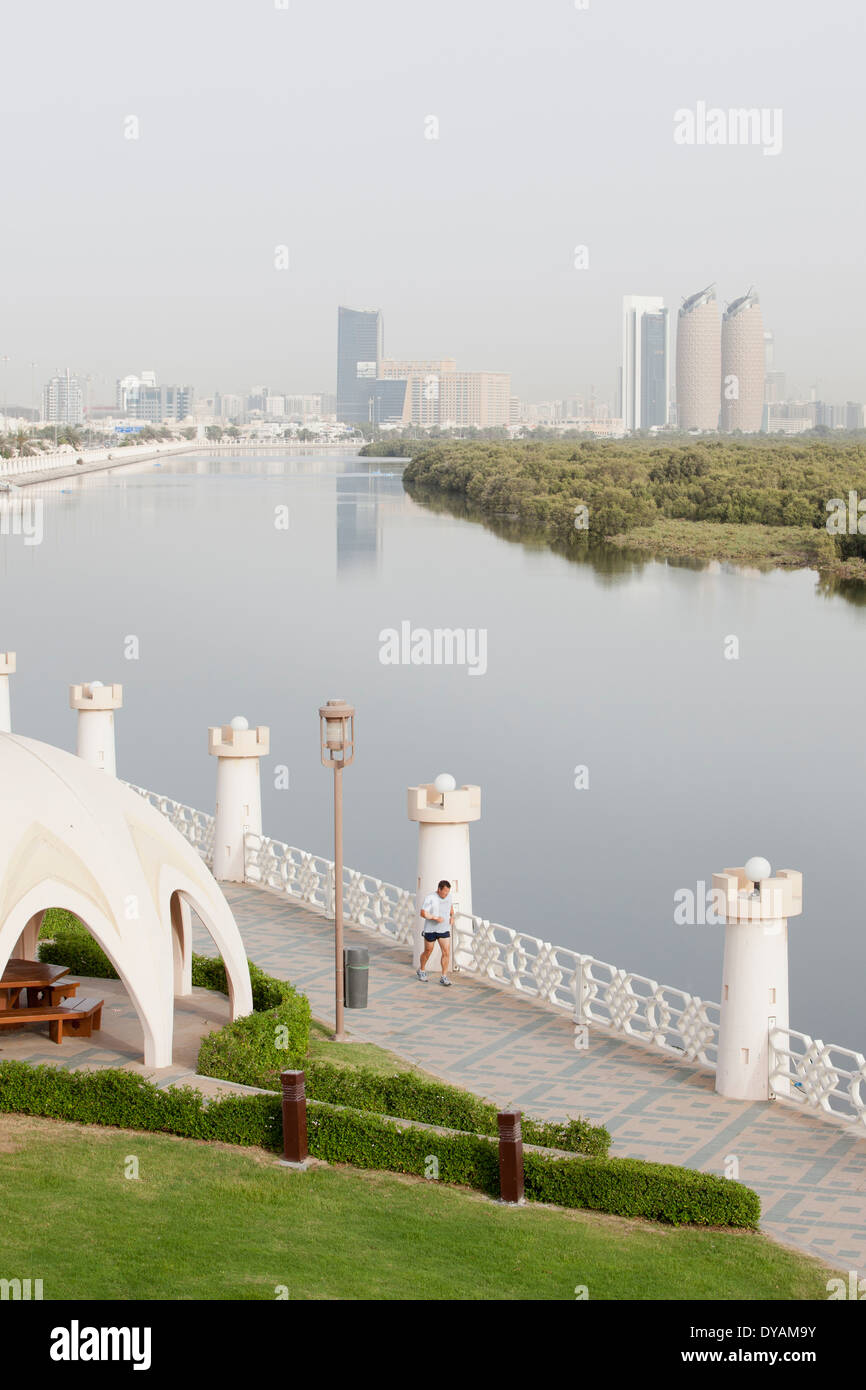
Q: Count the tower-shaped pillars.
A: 5